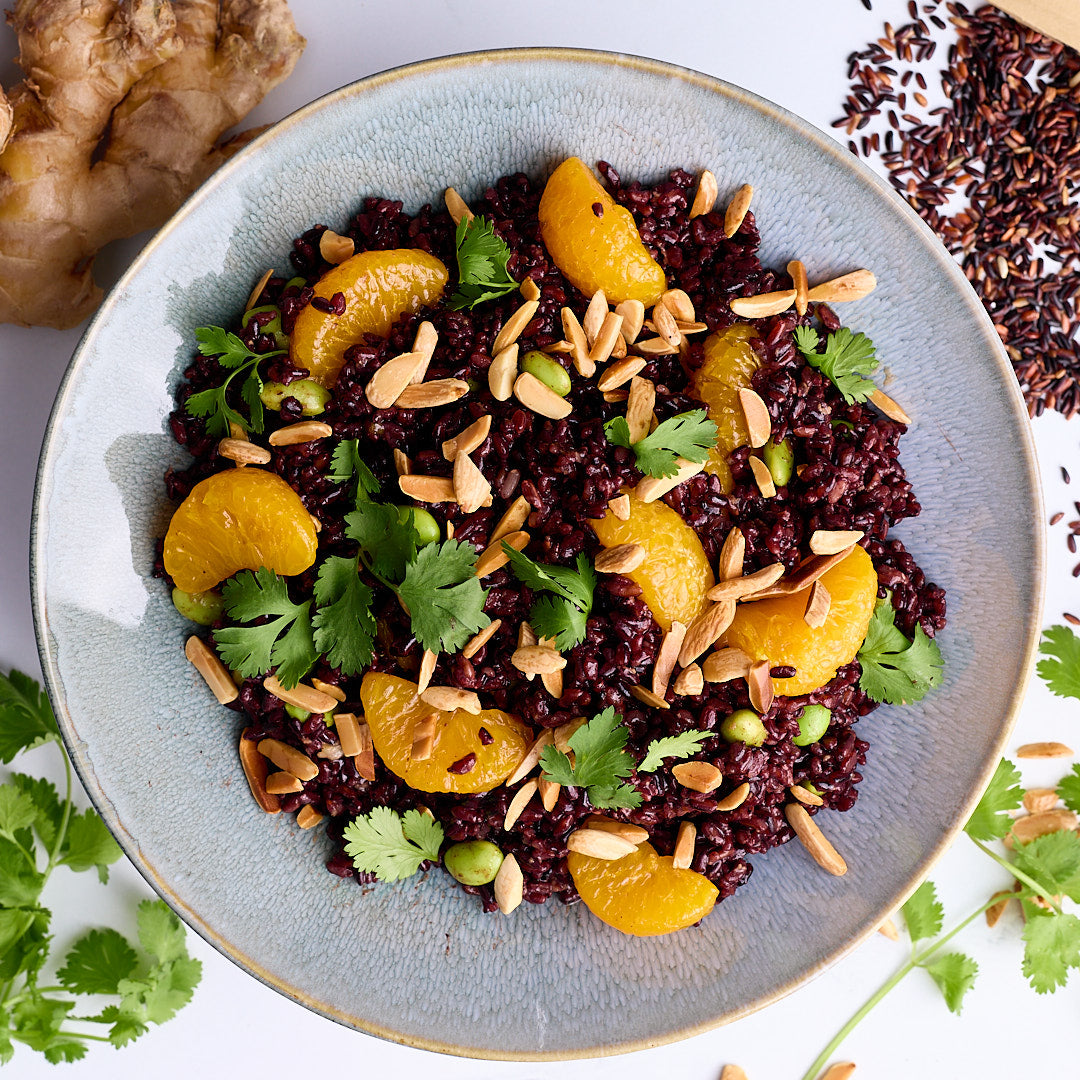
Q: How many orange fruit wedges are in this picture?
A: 8